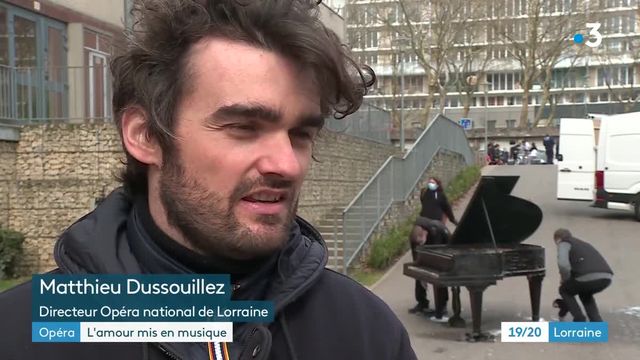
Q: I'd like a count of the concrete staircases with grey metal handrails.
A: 1